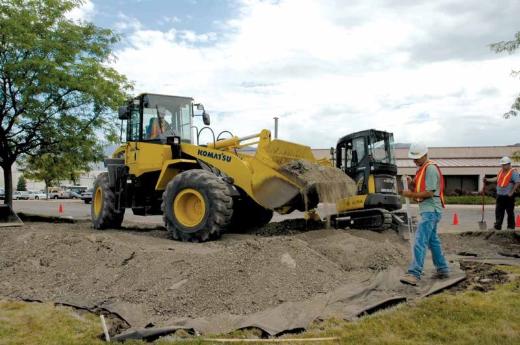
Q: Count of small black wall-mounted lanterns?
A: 0